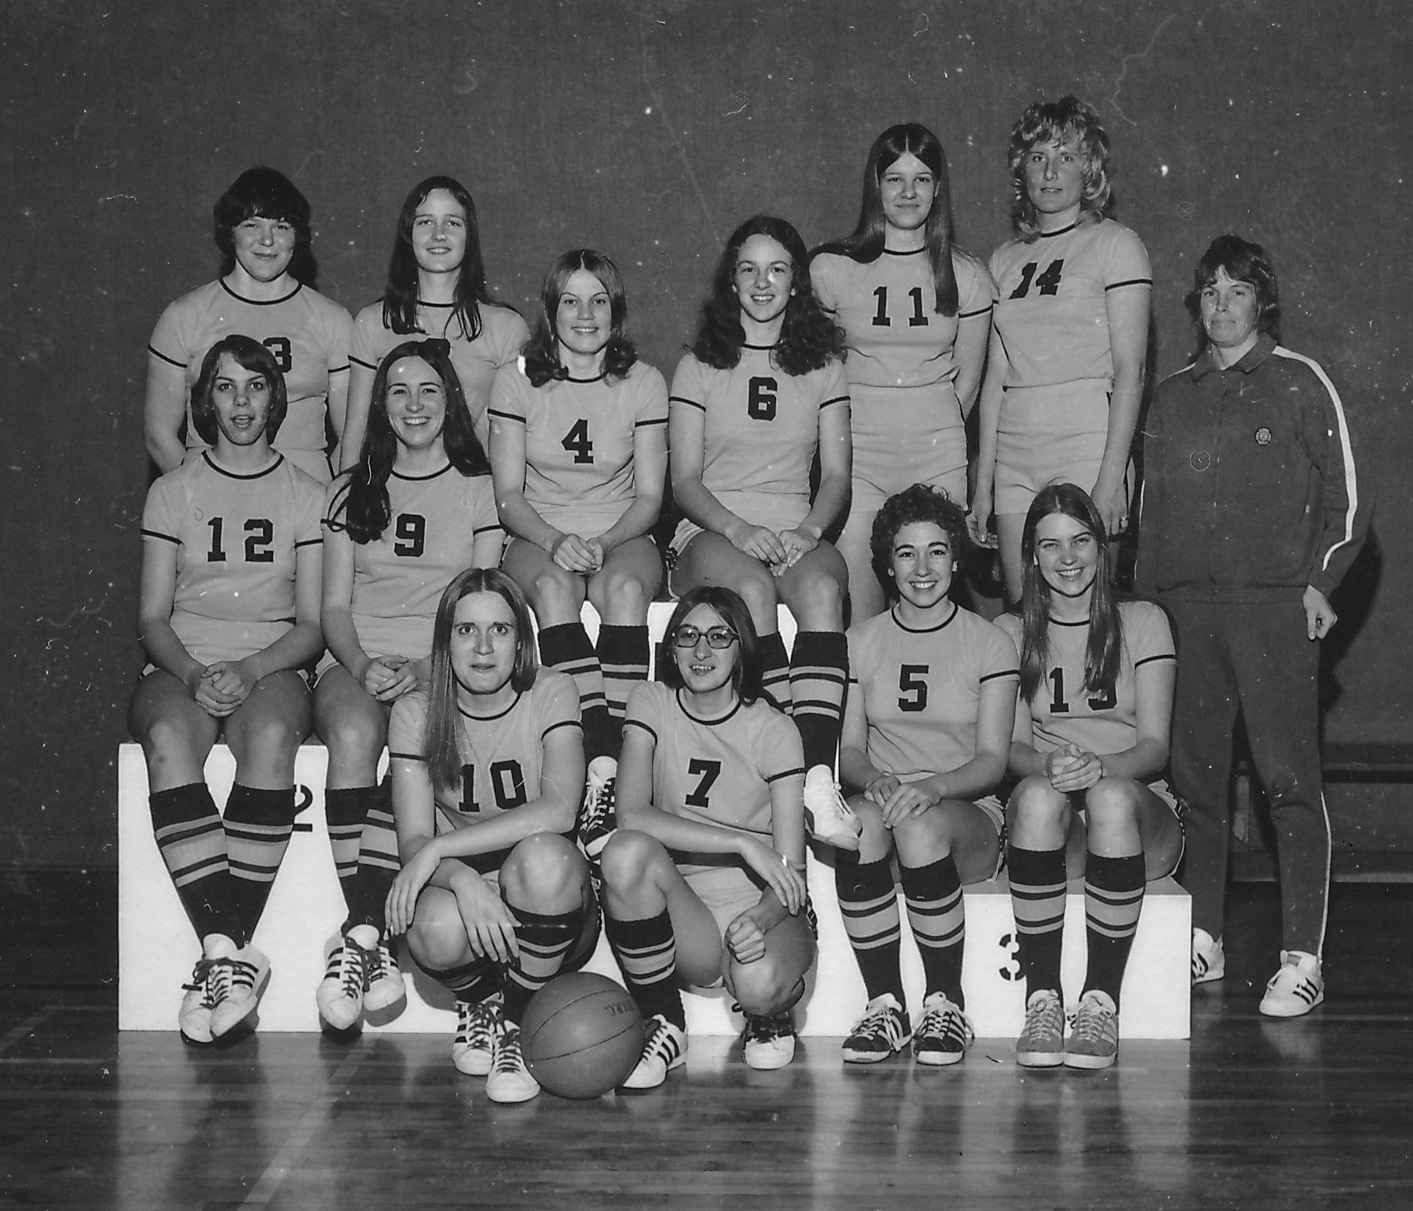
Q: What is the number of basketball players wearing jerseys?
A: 12